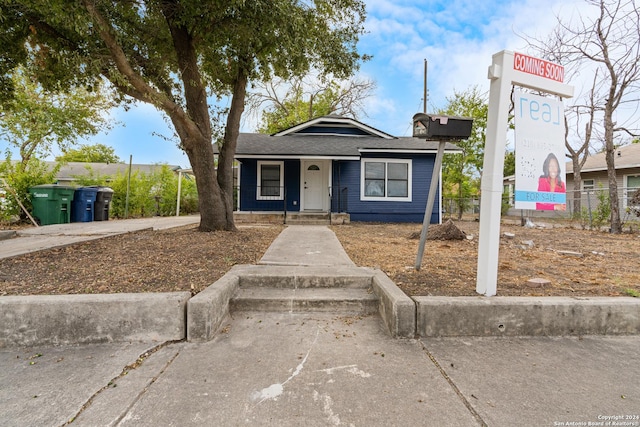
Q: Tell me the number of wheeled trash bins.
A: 3